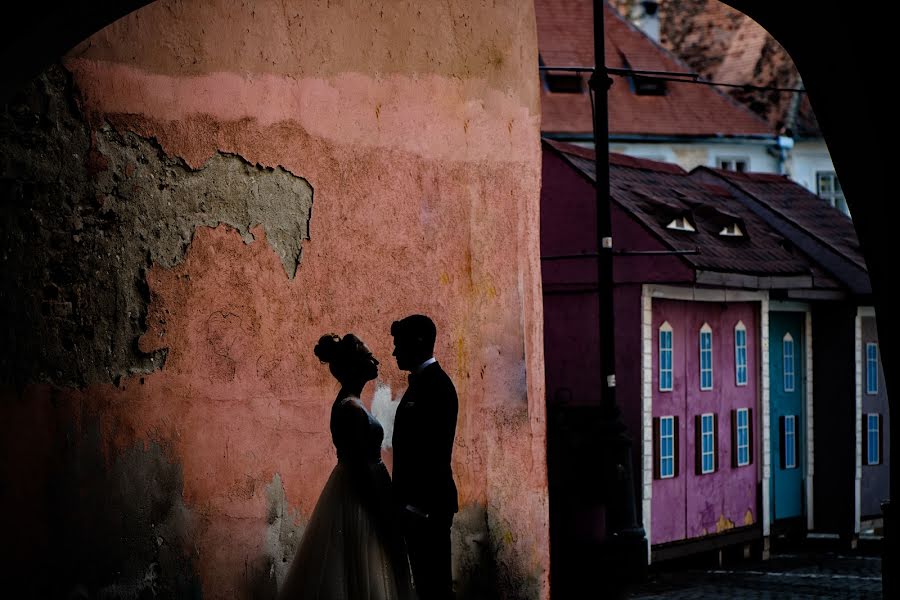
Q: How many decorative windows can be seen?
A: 10